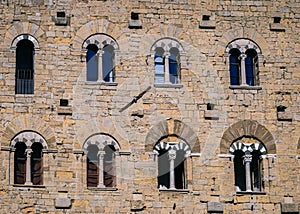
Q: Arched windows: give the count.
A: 8